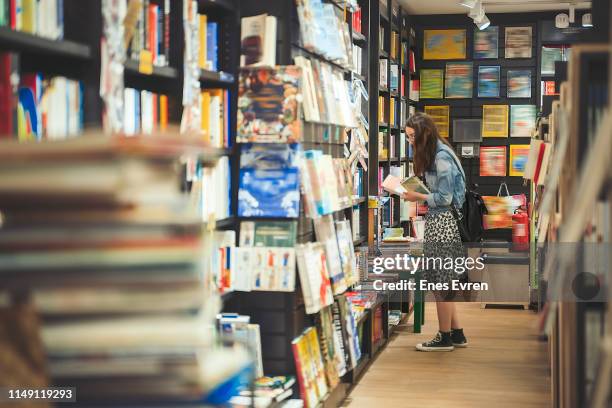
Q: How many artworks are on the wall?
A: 12